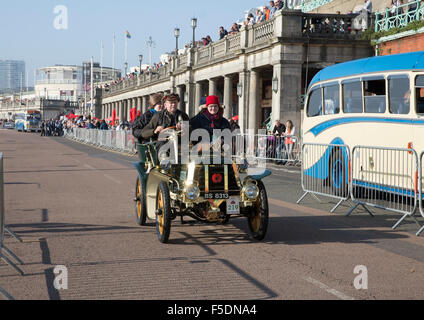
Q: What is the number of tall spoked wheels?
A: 3